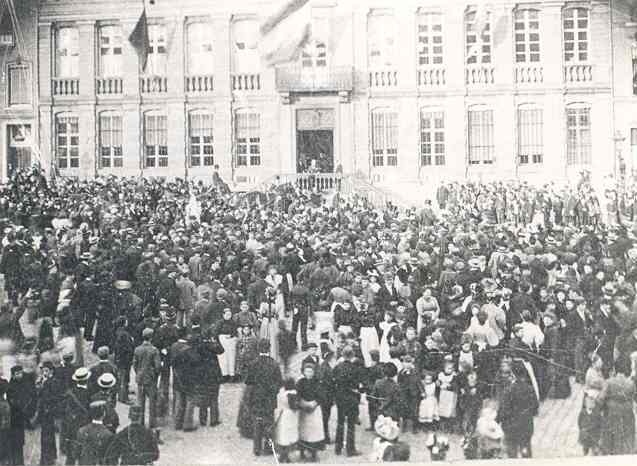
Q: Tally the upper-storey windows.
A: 11